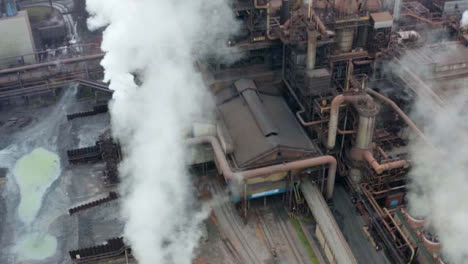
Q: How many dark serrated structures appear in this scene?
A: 4